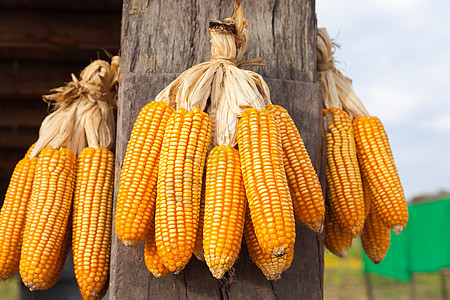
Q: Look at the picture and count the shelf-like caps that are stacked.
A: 0